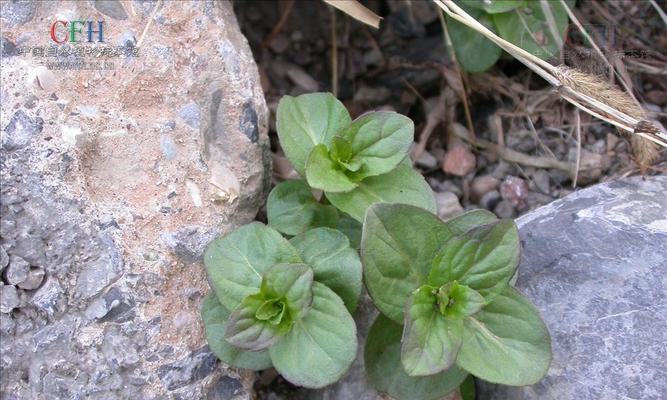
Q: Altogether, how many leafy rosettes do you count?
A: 3